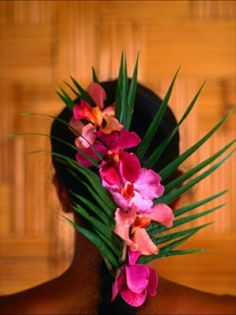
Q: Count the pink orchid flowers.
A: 5